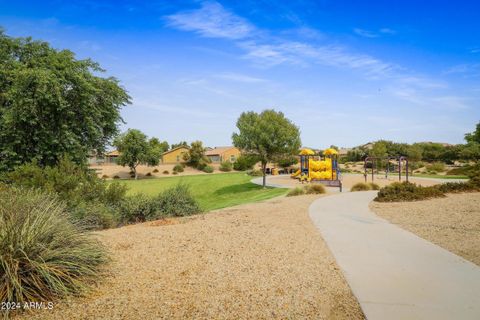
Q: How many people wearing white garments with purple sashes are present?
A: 0